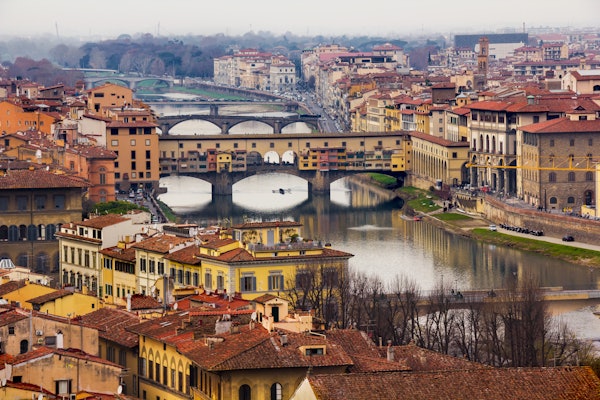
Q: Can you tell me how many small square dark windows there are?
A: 13